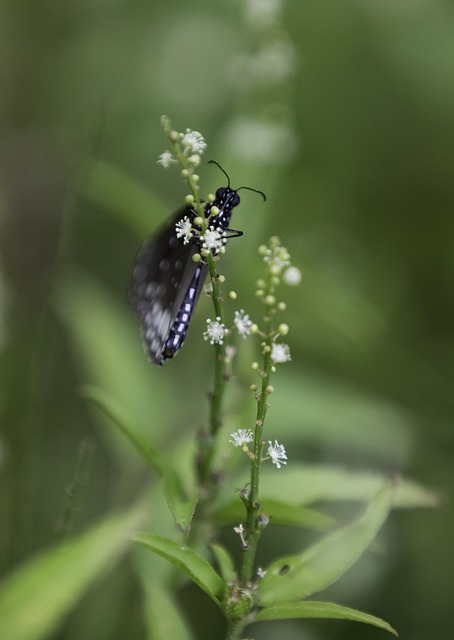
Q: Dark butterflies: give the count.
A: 1